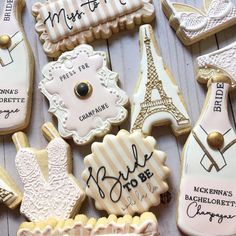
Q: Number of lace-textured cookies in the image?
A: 3